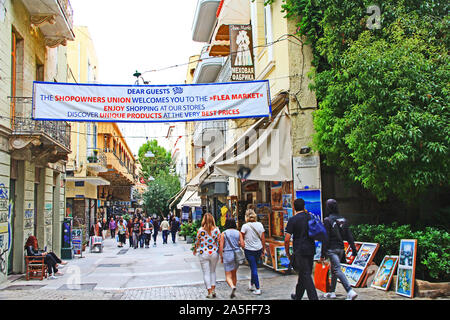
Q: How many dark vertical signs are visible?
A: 1